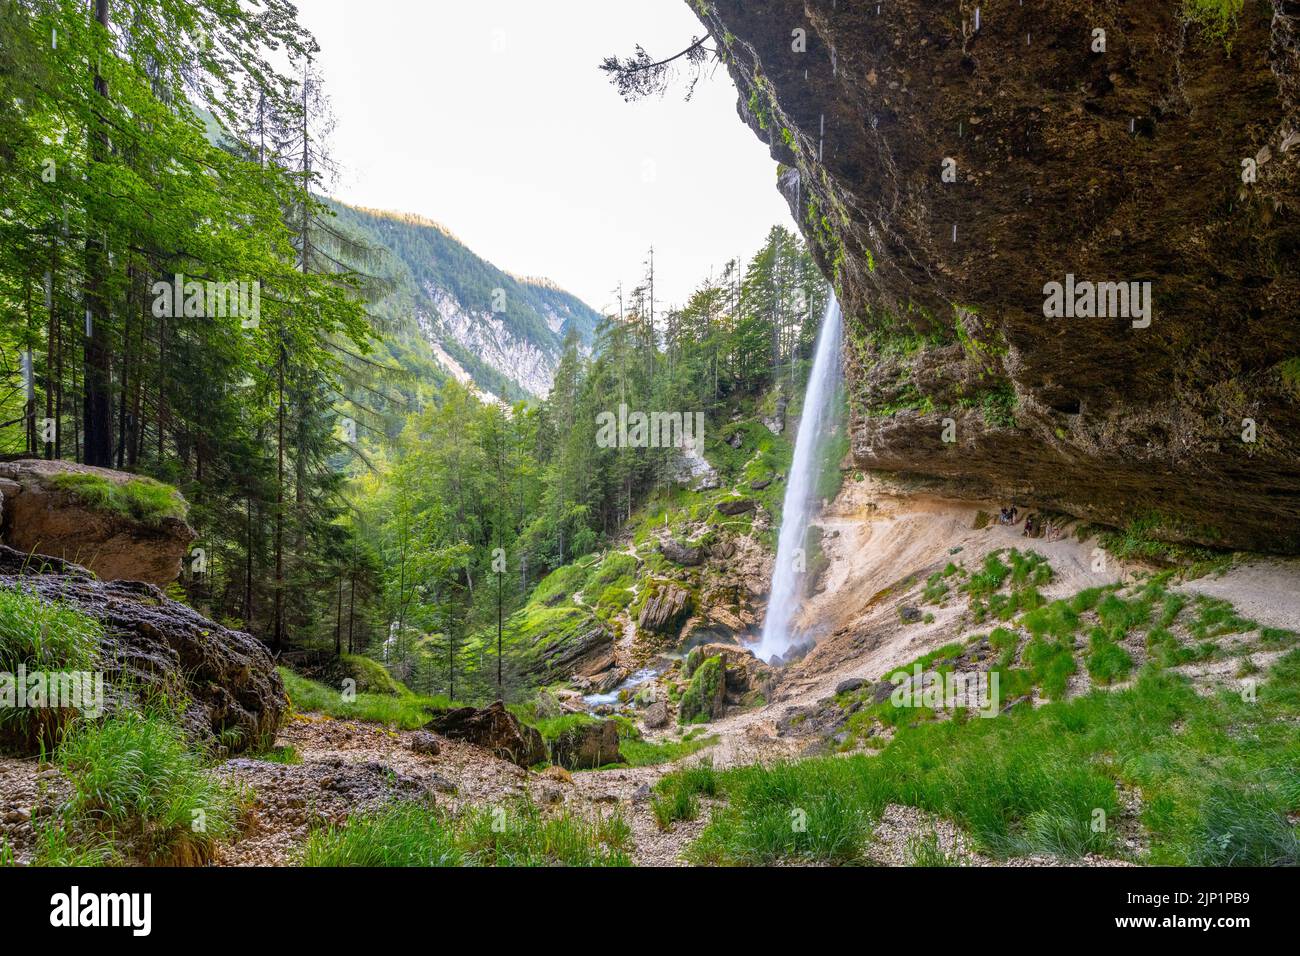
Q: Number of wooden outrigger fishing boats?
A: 0